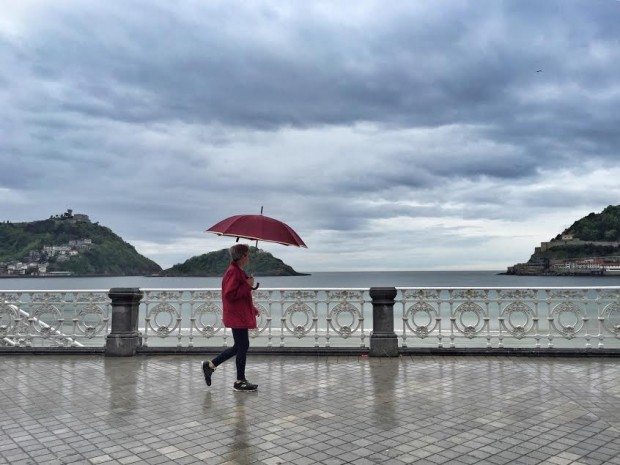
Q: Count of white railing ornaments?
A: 13